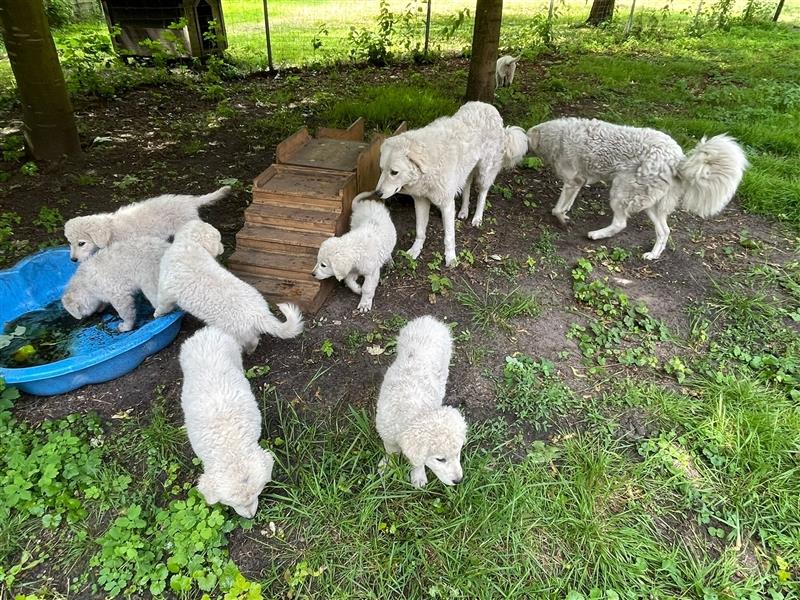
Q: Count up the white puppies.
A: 7